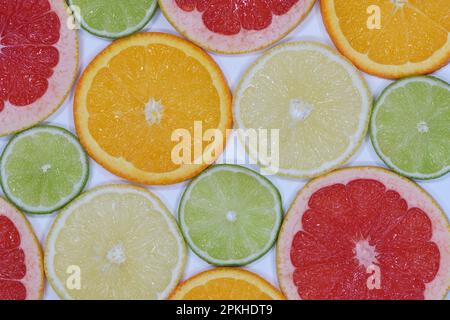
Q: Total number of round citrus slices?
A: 13